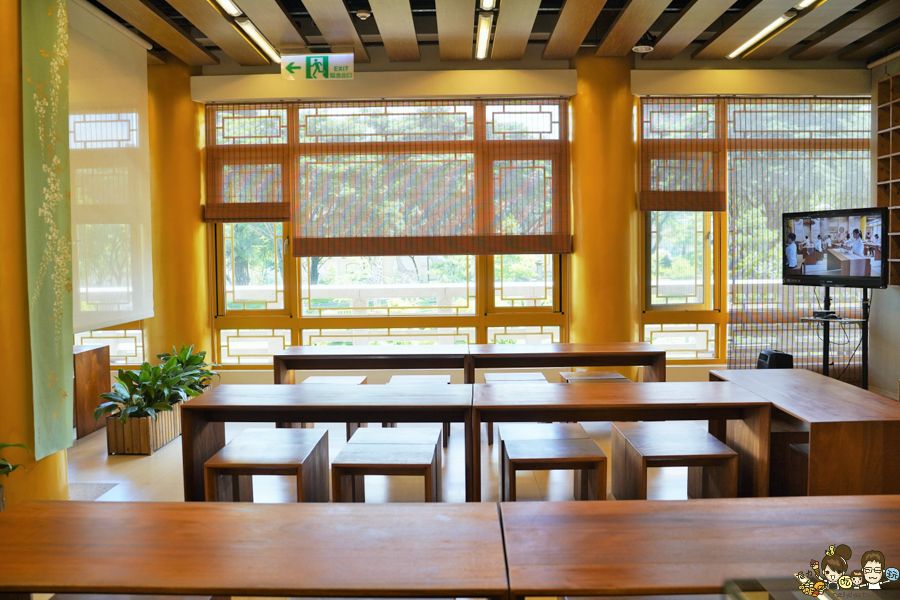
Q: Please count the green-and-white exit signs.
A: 1